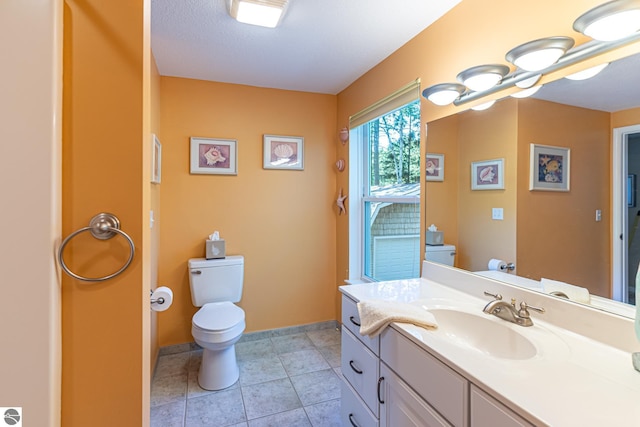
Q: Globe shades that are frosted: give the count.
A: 4